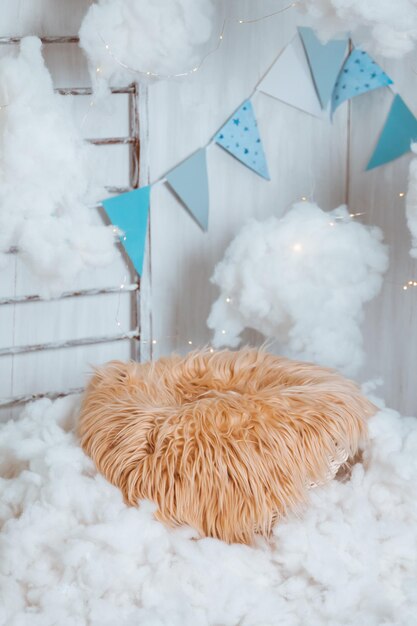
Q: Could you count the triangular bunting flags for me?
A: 7